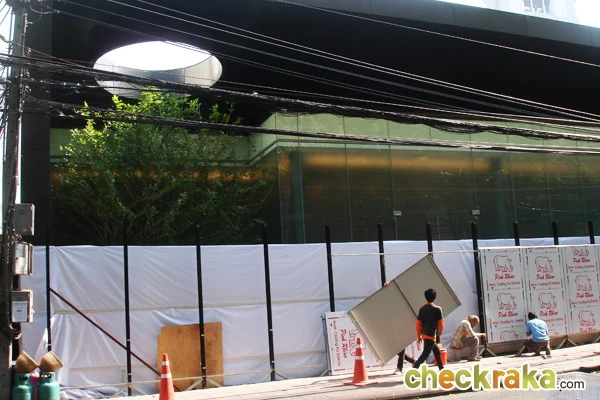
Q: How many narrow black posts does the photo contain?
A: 11